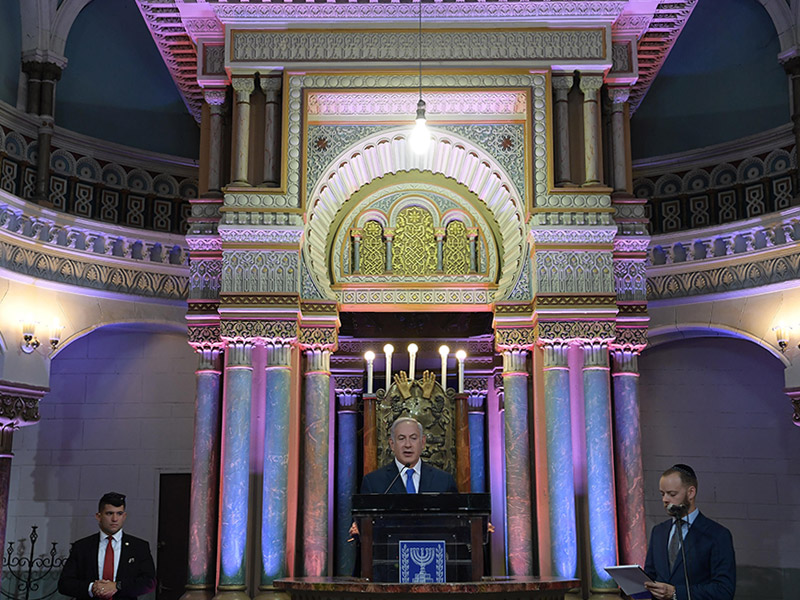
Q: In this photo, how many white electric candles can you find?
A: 5